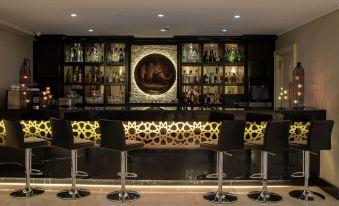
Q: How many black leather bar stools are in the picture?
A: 6